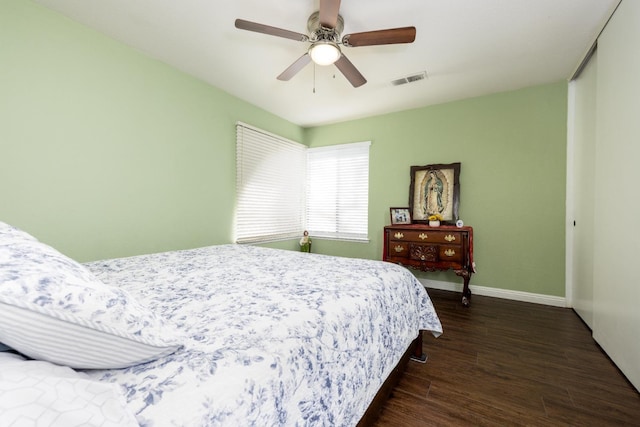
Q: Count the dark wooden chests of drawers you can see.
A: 1